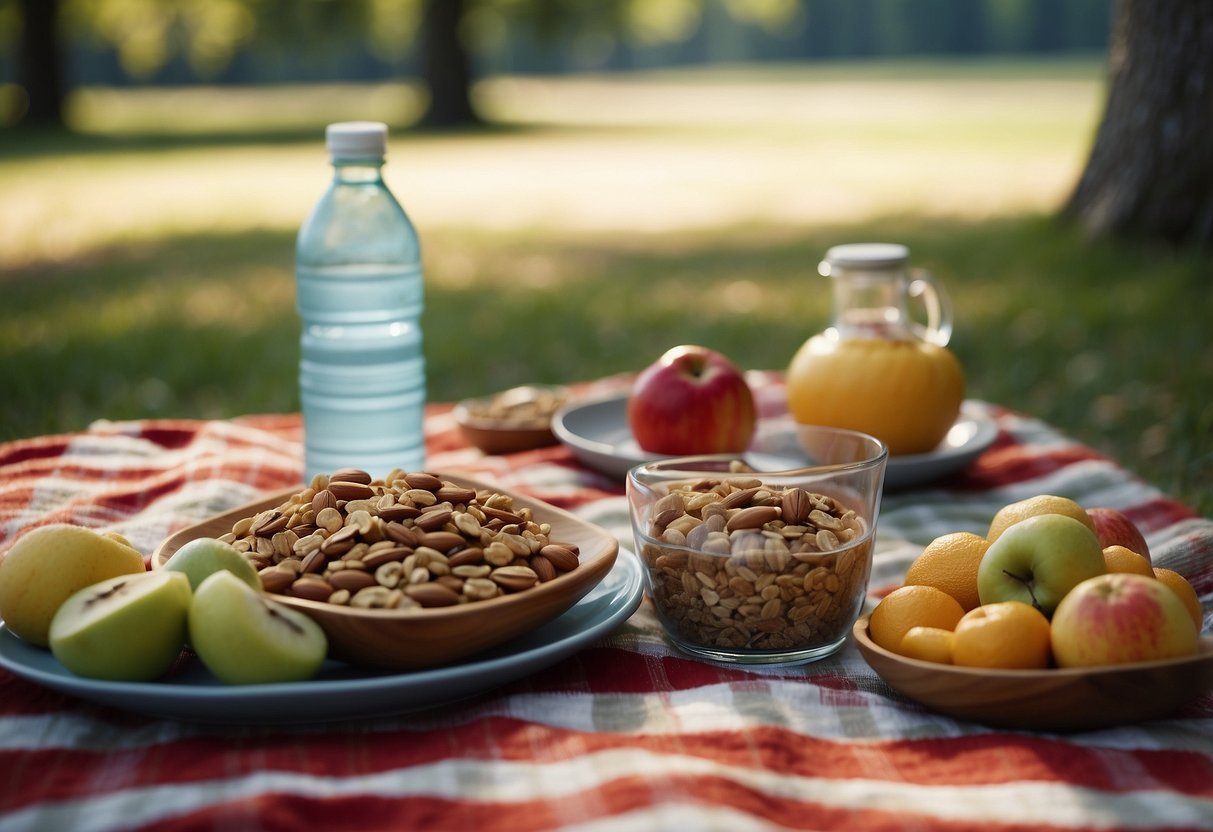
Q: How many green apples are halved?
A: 2